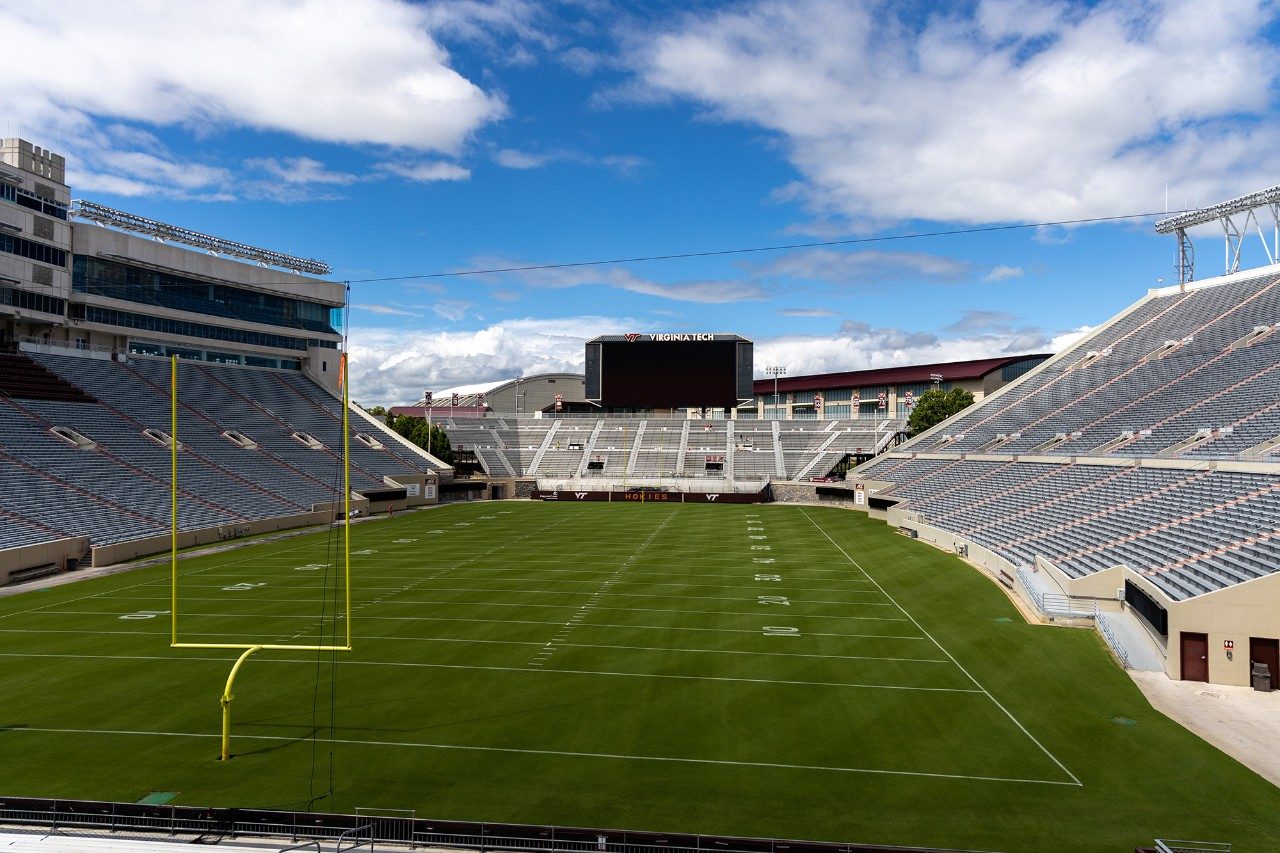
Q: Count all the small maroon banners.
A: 8